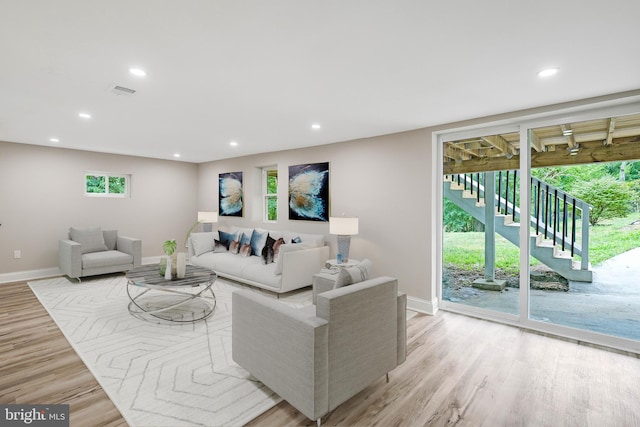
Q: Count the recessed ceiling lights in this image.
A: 7